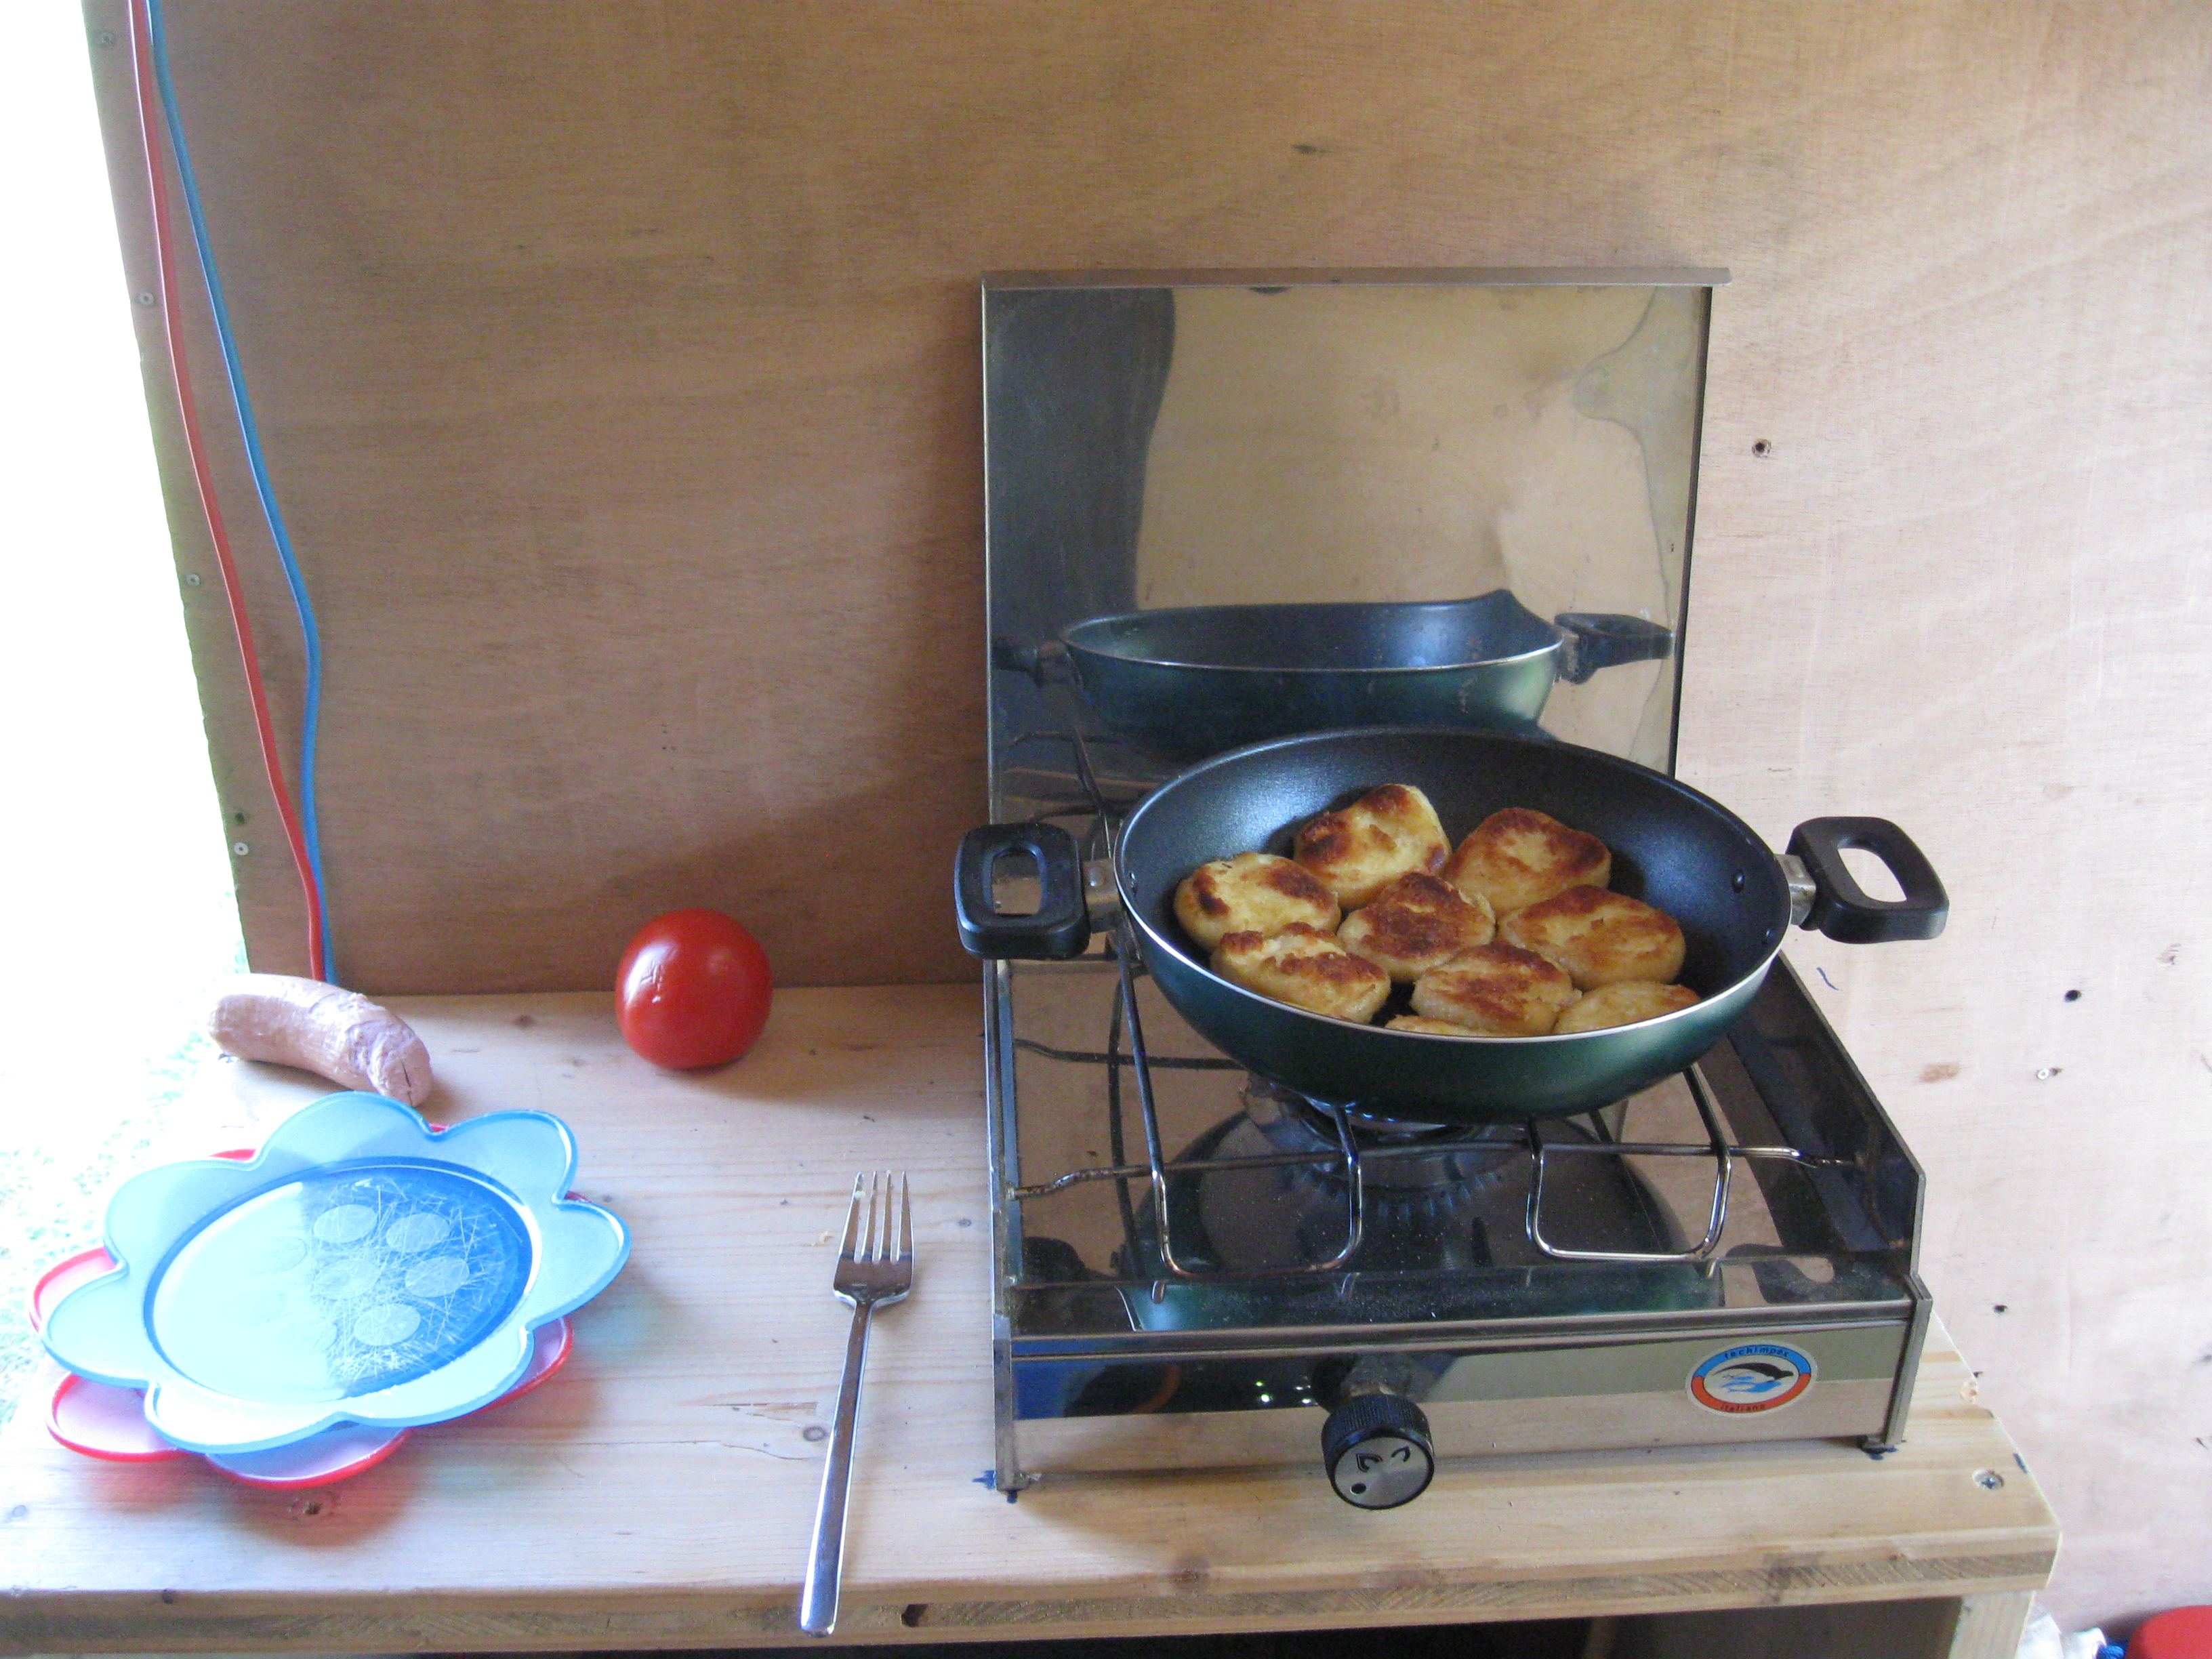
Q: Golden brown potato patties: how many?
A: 9